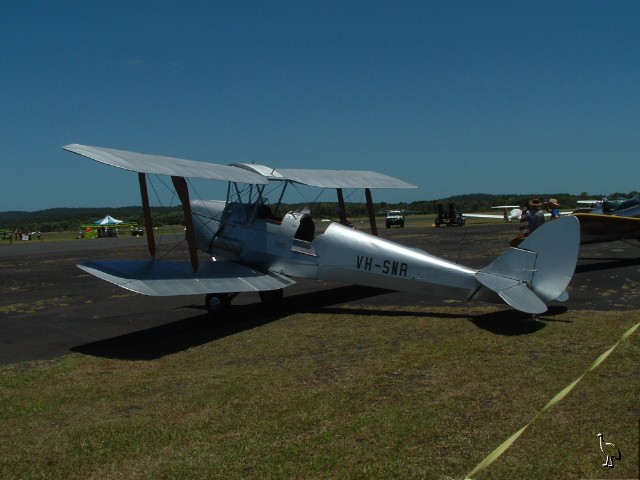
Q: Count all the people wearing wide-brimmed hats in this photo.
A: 2